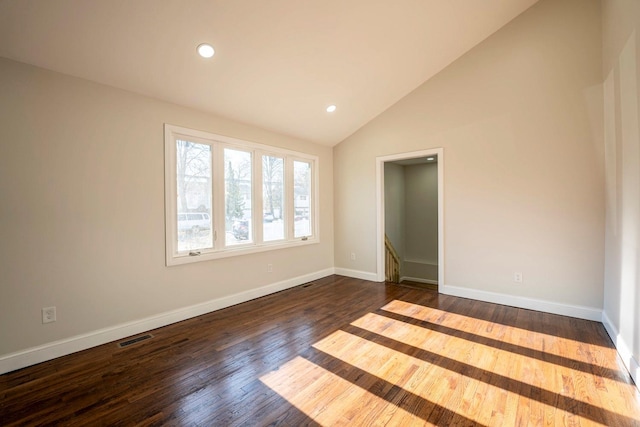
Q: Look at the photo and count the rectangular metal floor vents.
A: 2